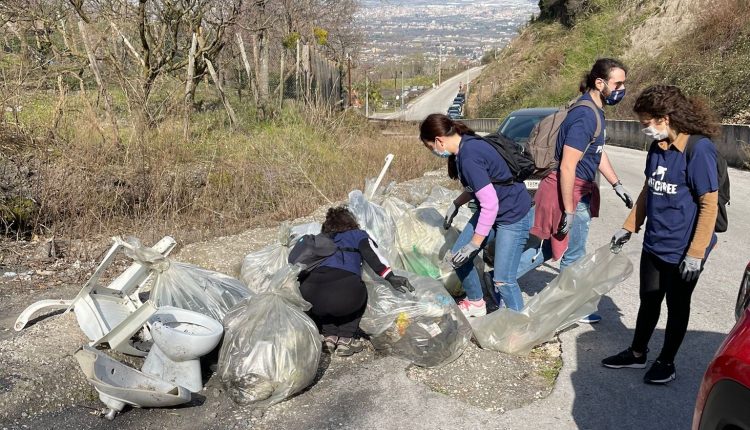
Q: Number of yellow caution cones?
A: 0